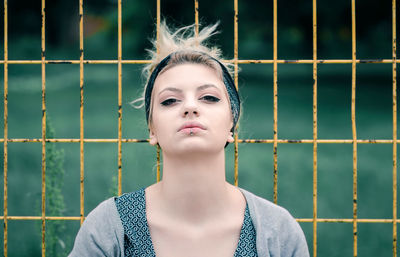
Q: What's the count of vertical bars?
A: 11